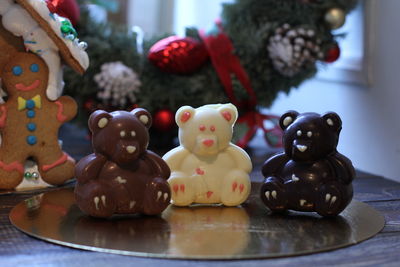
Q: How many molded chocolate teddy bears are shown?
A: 3